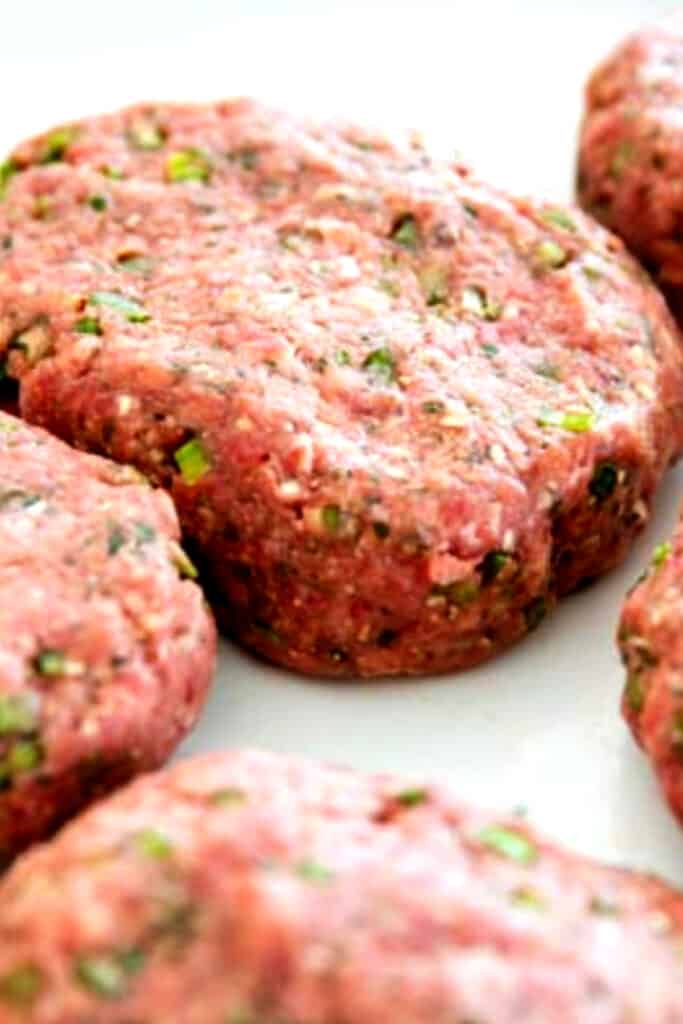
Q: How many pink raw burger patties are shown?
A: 5